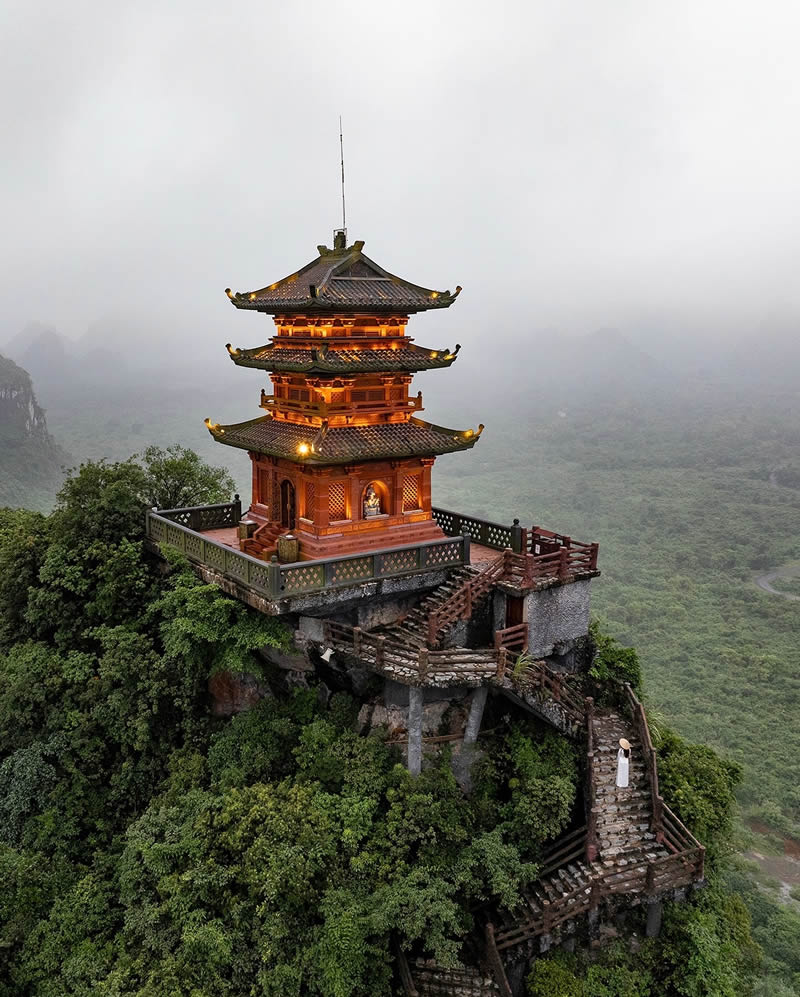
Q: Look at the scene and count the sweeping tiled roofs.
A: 3